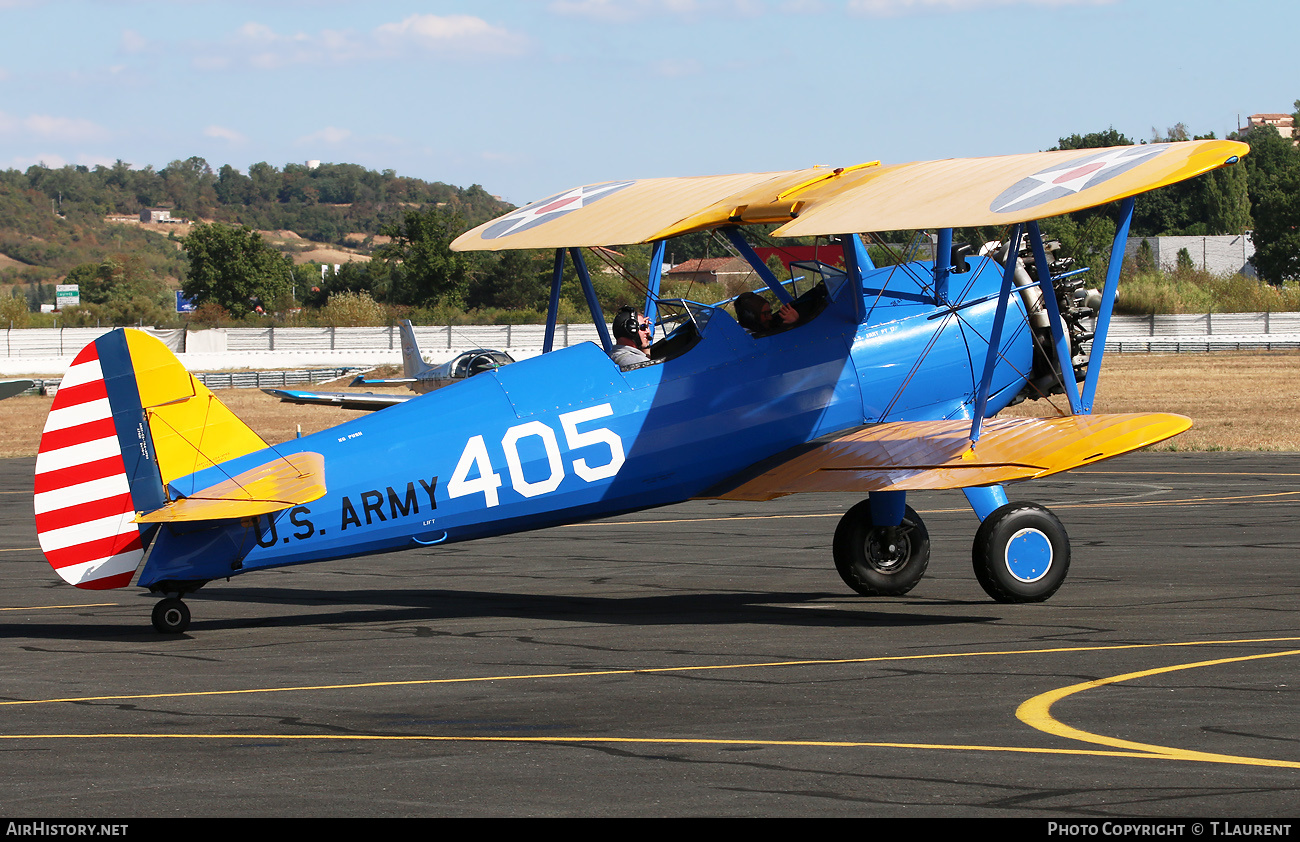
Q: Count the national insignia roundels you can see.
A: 2